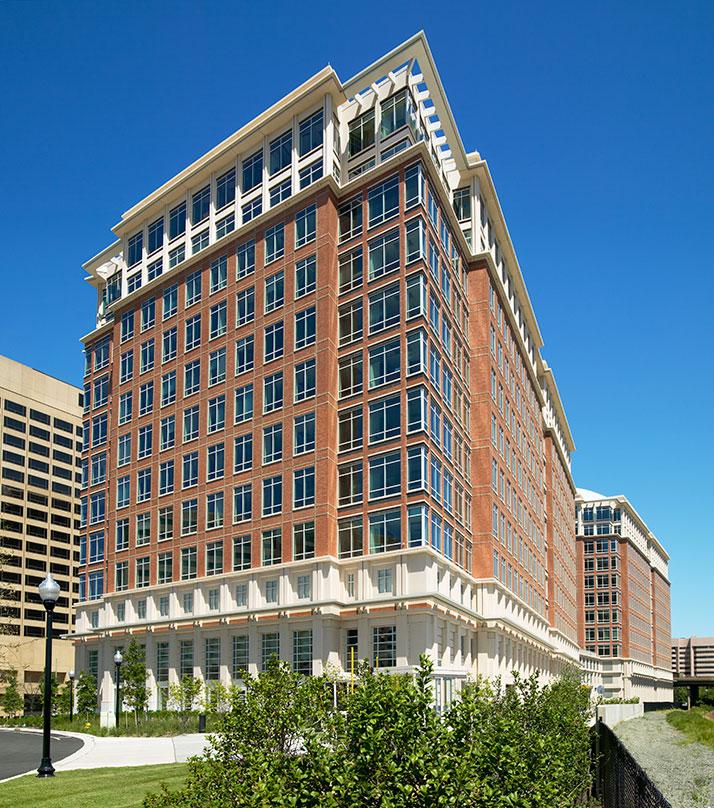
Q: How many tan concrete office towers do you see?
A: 1